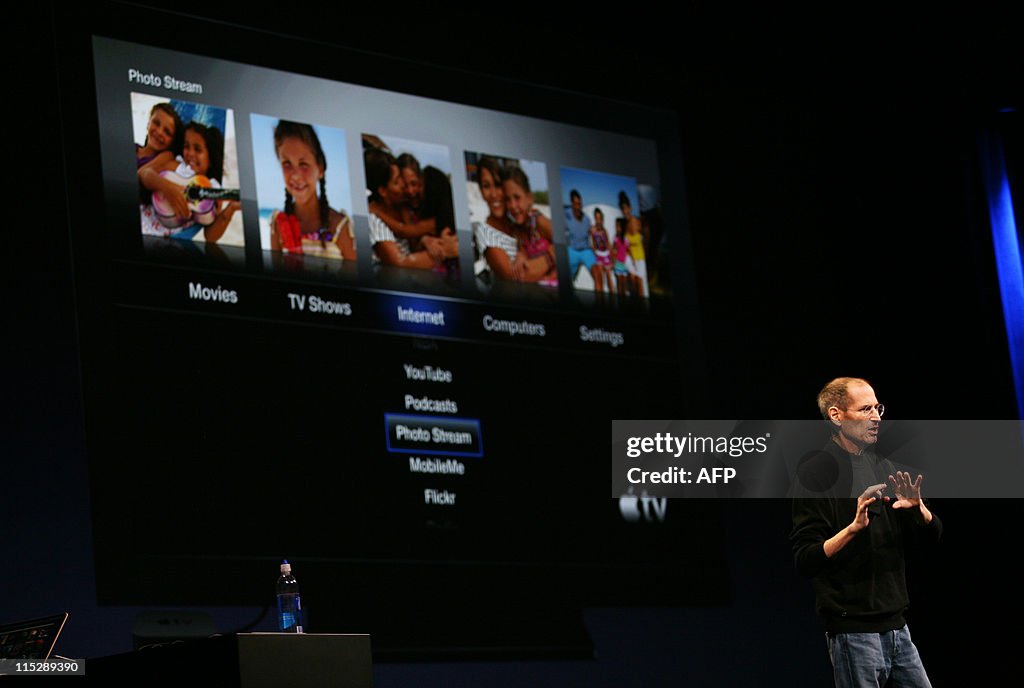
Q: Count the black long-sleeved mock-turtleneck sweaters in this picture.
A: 1